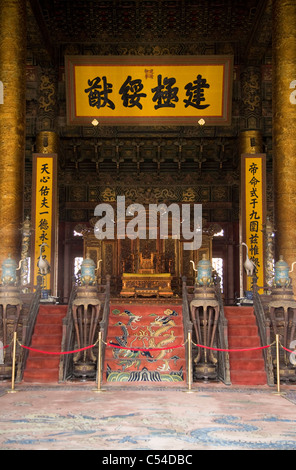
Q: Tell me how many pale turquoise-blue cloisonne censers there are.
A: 4